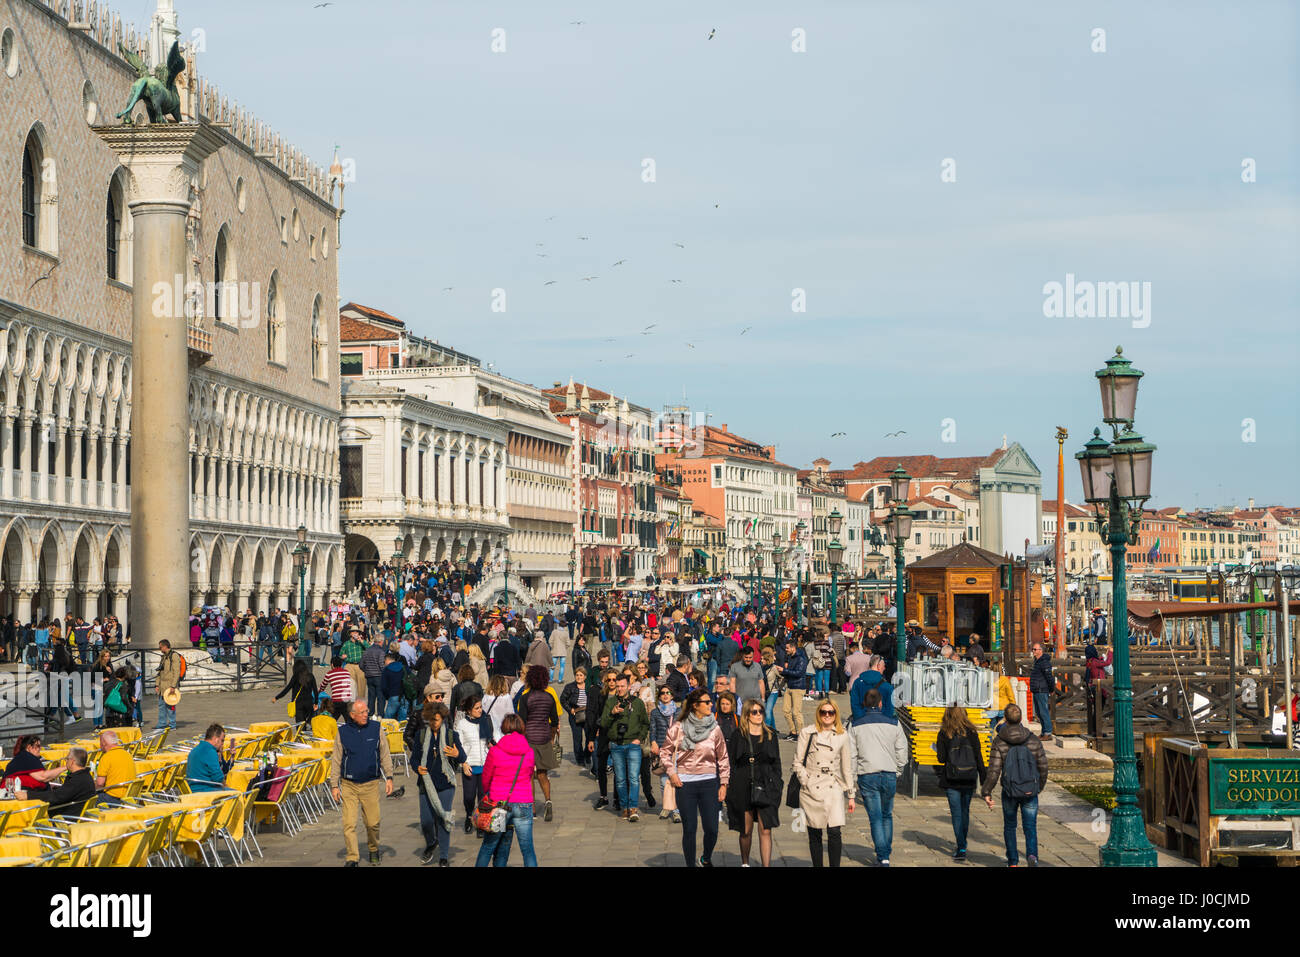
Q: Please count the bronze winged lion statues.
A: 1